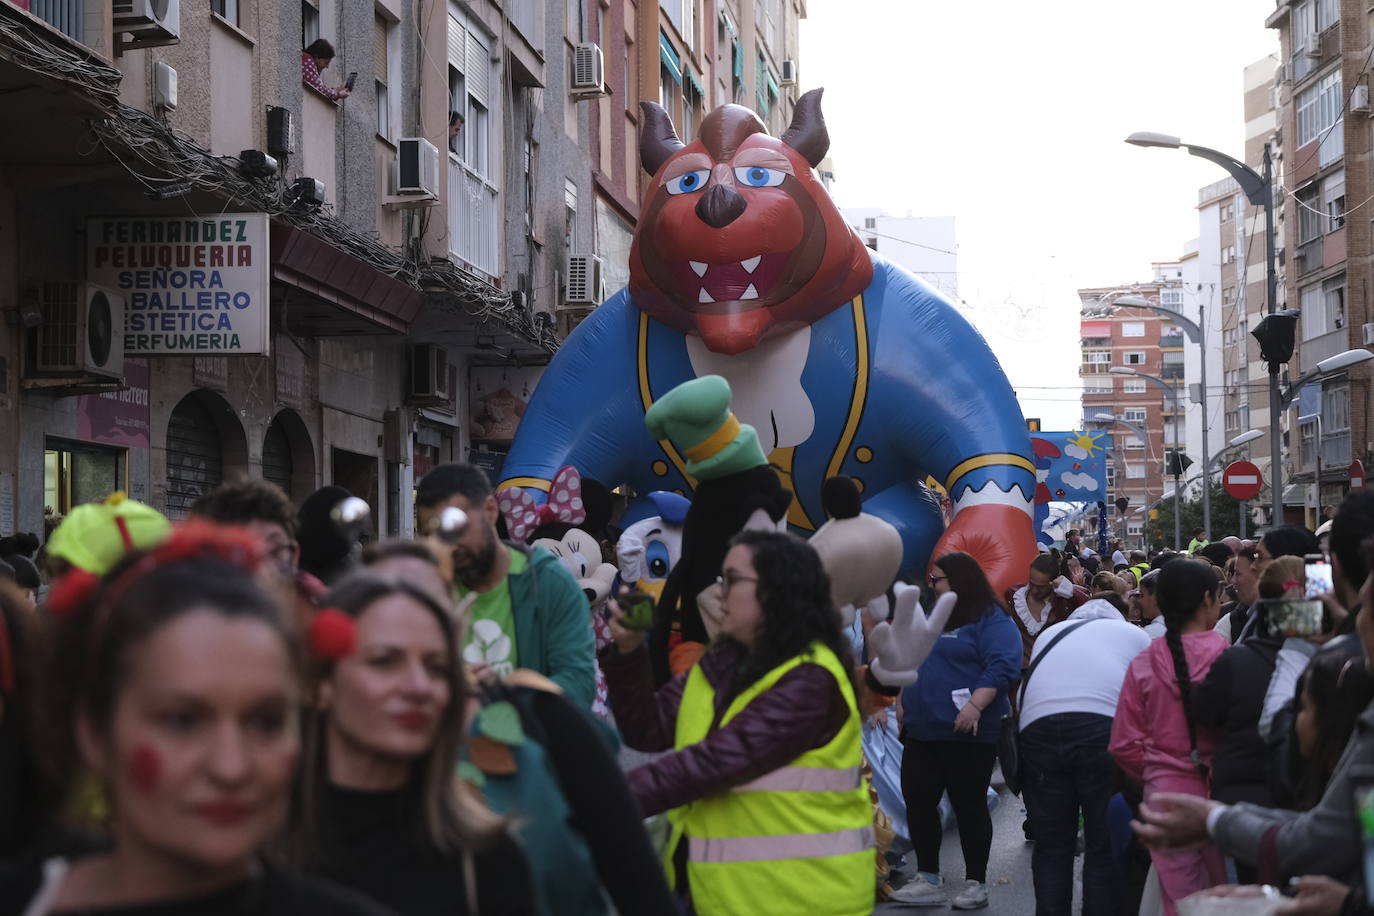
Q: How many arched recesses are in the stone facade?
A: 2